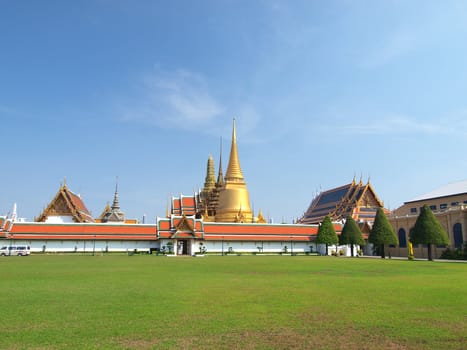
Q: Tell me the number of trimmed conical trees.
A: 4